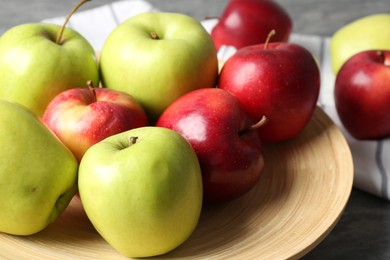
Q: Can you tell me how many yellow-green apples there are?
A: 5